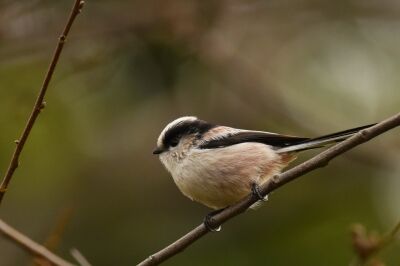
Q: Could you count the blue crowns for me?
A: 0